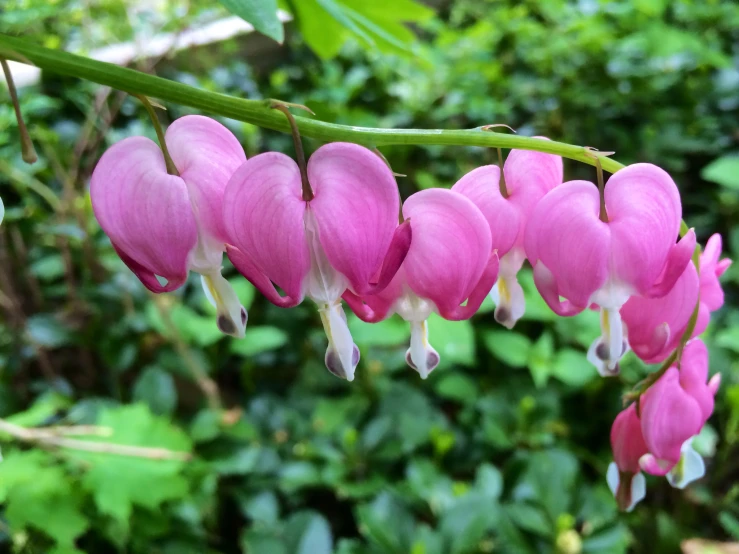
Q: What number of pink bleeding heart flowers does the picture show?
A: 9